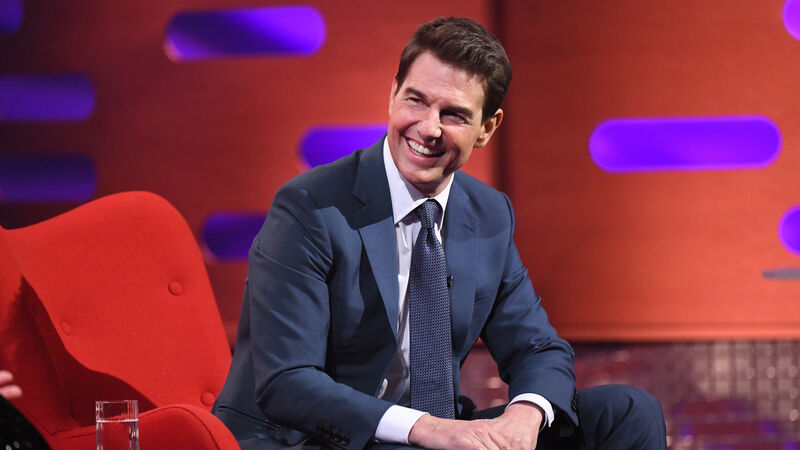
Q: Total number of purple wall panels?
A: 9